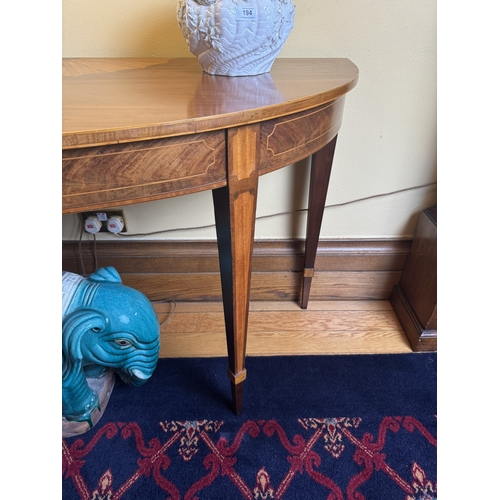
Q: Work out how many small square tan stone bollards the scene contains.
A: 0